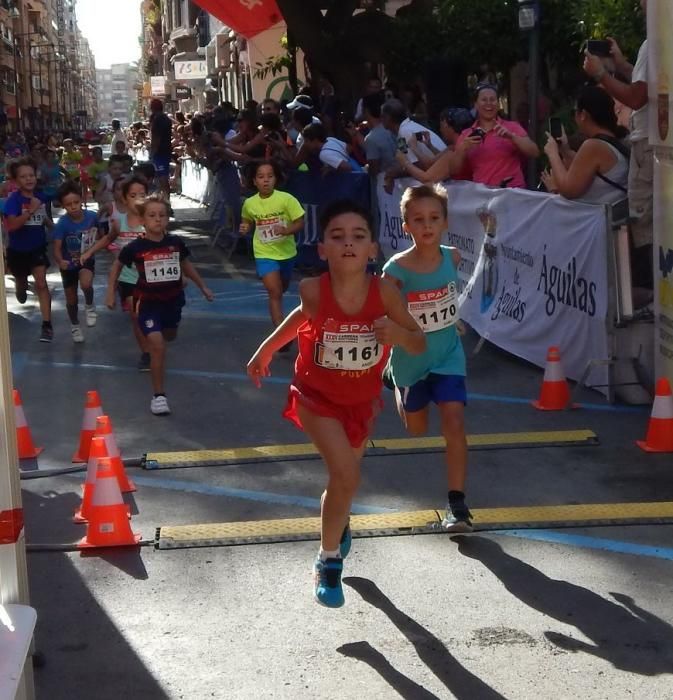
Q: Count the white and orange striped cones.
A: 7